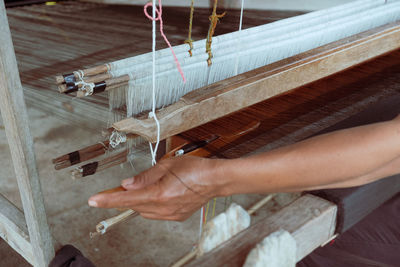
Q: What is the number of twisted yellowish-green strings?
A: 2